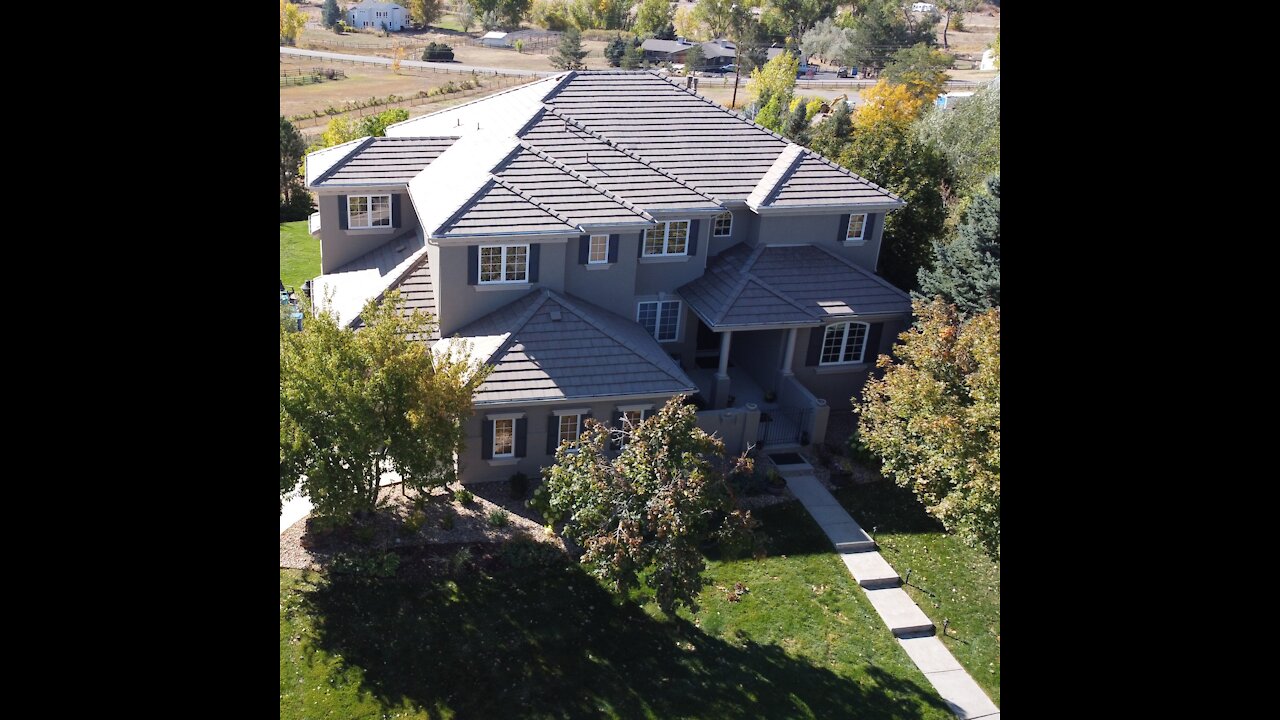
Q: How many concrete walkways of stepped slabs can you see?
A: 1